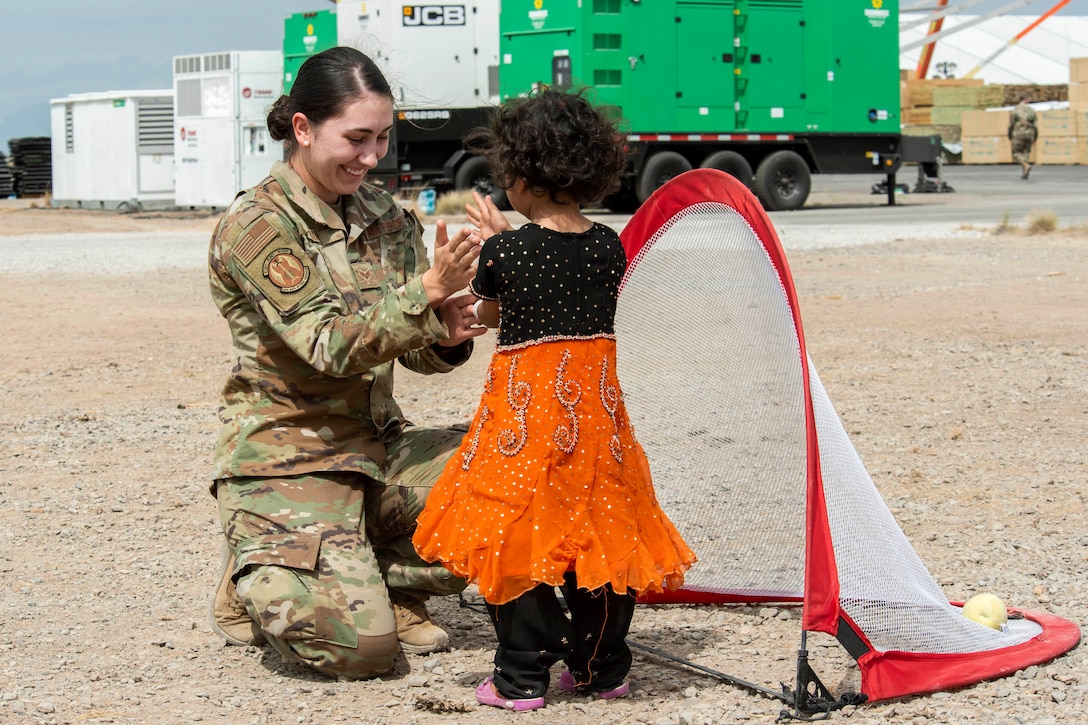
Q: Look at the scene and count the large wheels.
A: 4